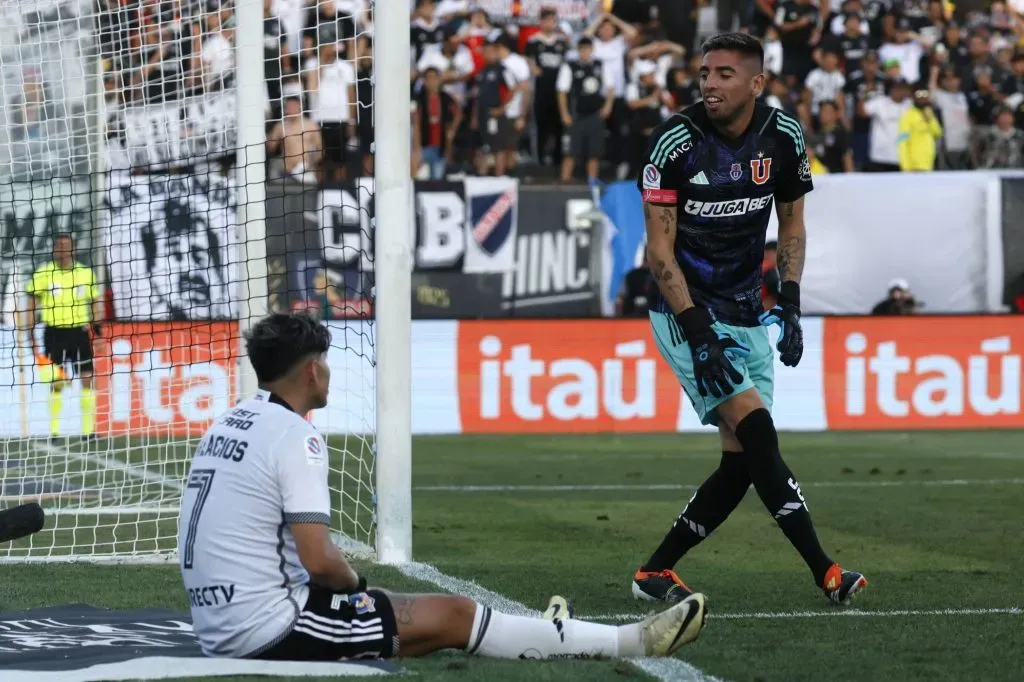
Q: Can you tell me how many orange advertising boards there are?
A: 3